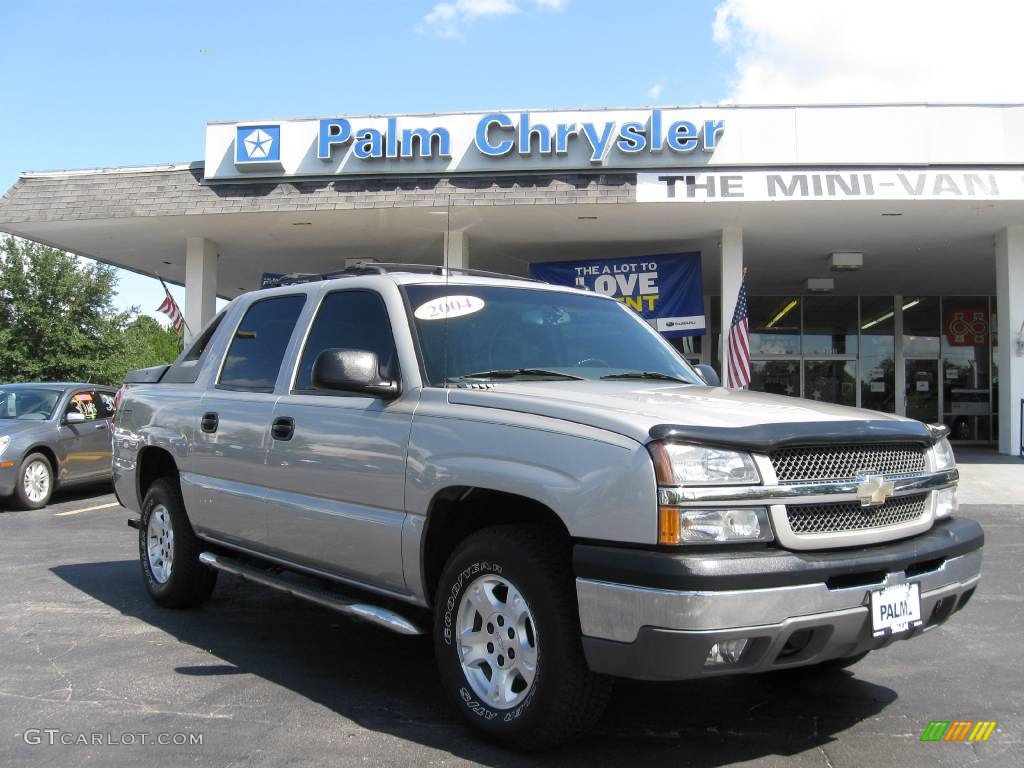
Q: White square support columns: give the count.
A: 4